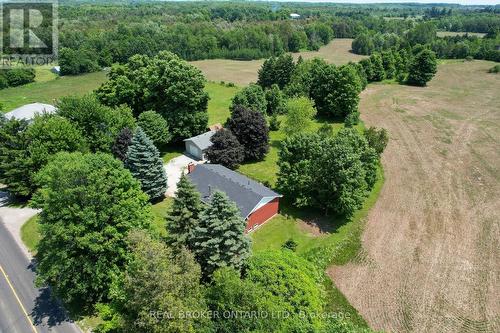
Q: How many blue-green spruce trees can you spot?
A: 3